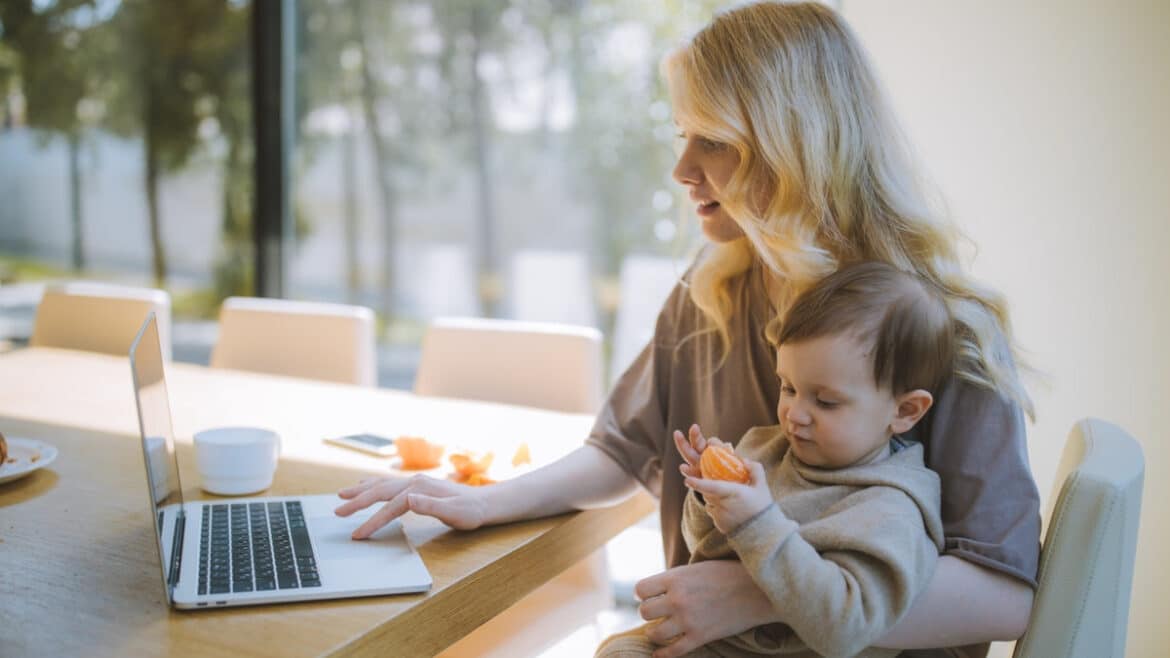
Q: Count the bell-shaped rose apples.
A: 0